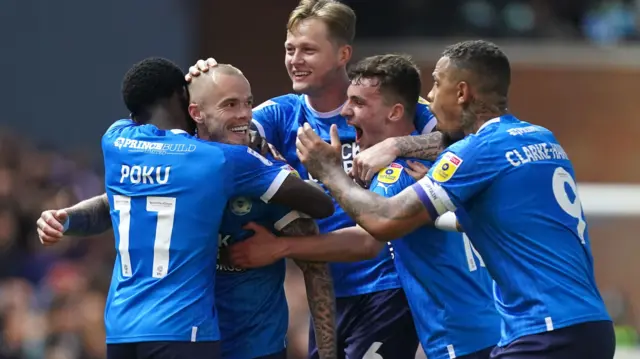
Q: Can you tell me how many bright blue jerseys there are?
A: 5